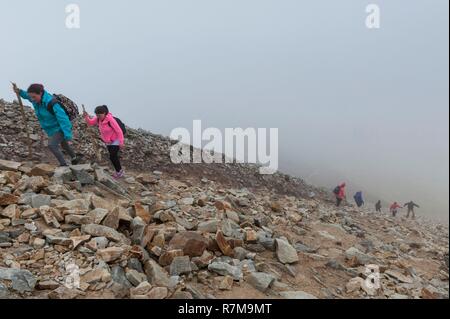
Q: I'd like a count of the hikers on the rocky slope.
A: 7